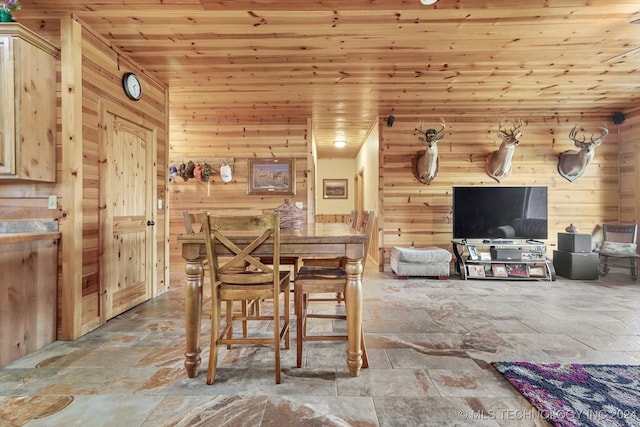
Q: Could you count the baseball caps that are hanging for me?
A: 6